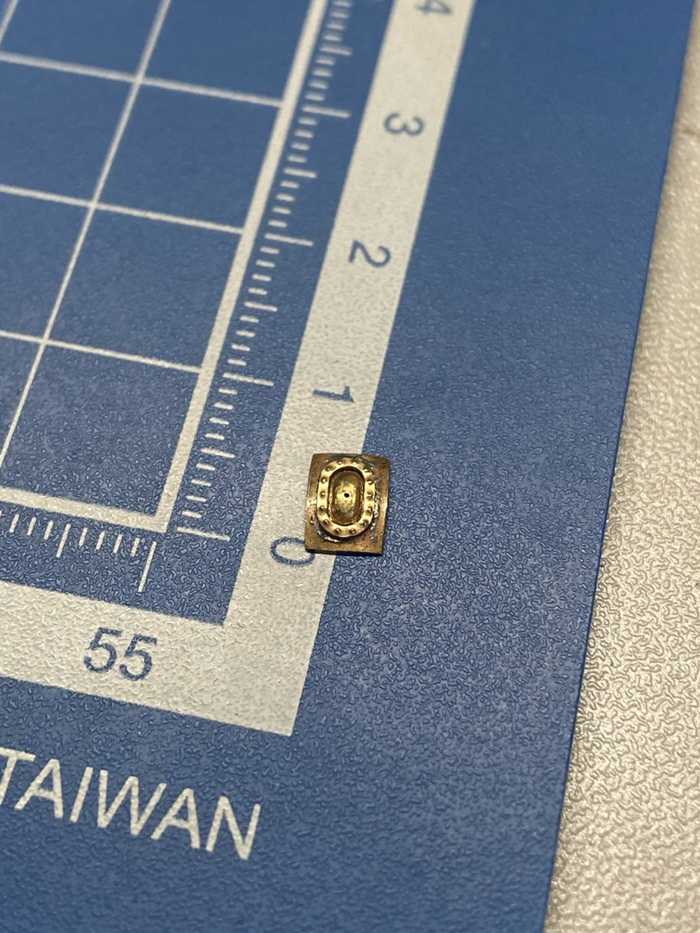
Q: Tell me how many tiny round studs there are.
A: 14